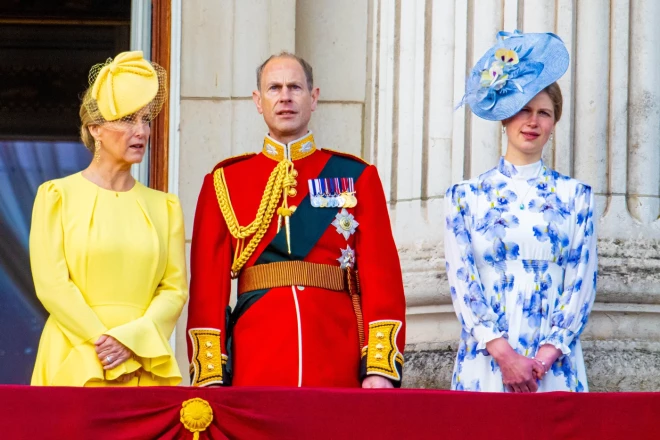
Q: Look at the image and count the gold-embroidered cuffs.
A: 2